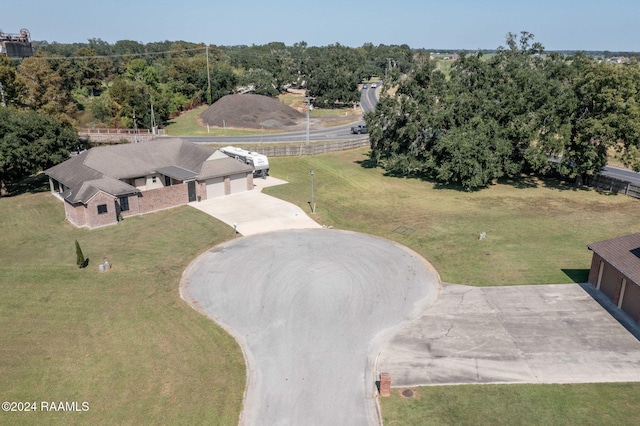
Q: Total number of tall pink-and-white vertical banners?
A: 0